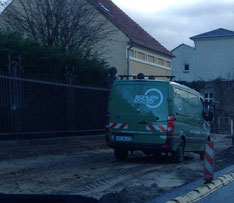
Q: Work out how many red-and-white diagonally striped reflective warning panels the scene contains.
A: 3